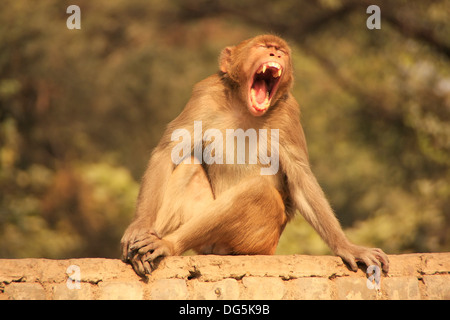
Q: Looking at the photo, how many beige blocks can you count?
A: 10